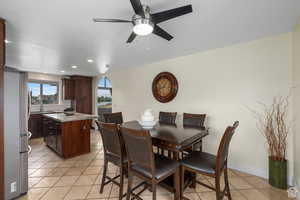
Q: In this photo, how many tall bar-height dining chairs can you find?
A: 6